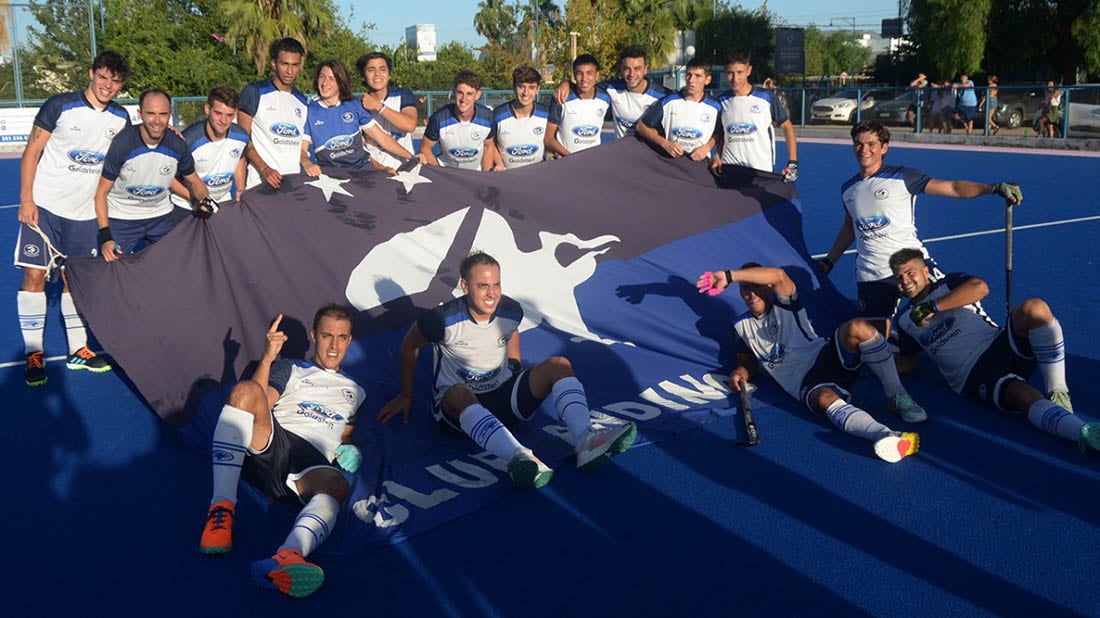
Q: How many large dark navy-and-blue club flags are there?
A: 1